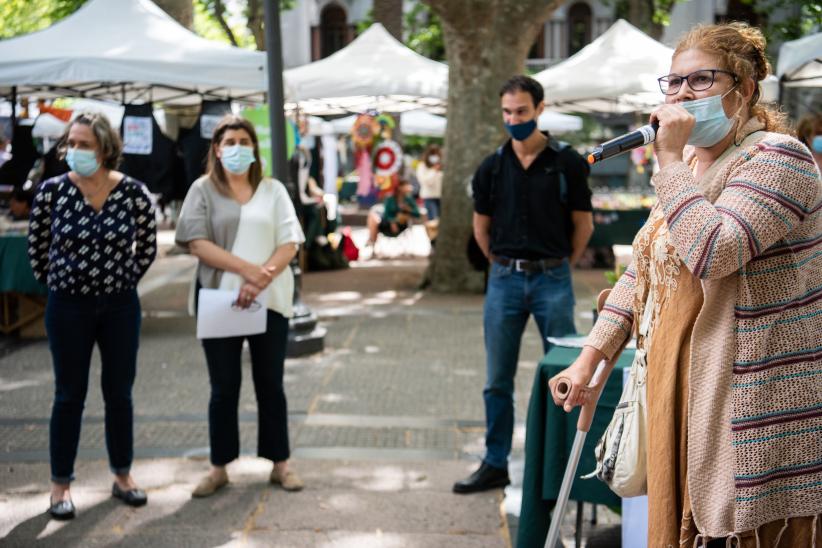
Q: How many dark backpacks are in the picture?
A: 1